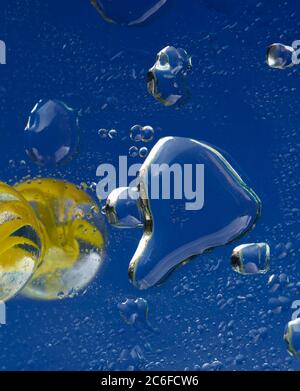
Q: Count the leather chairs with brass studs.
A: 0